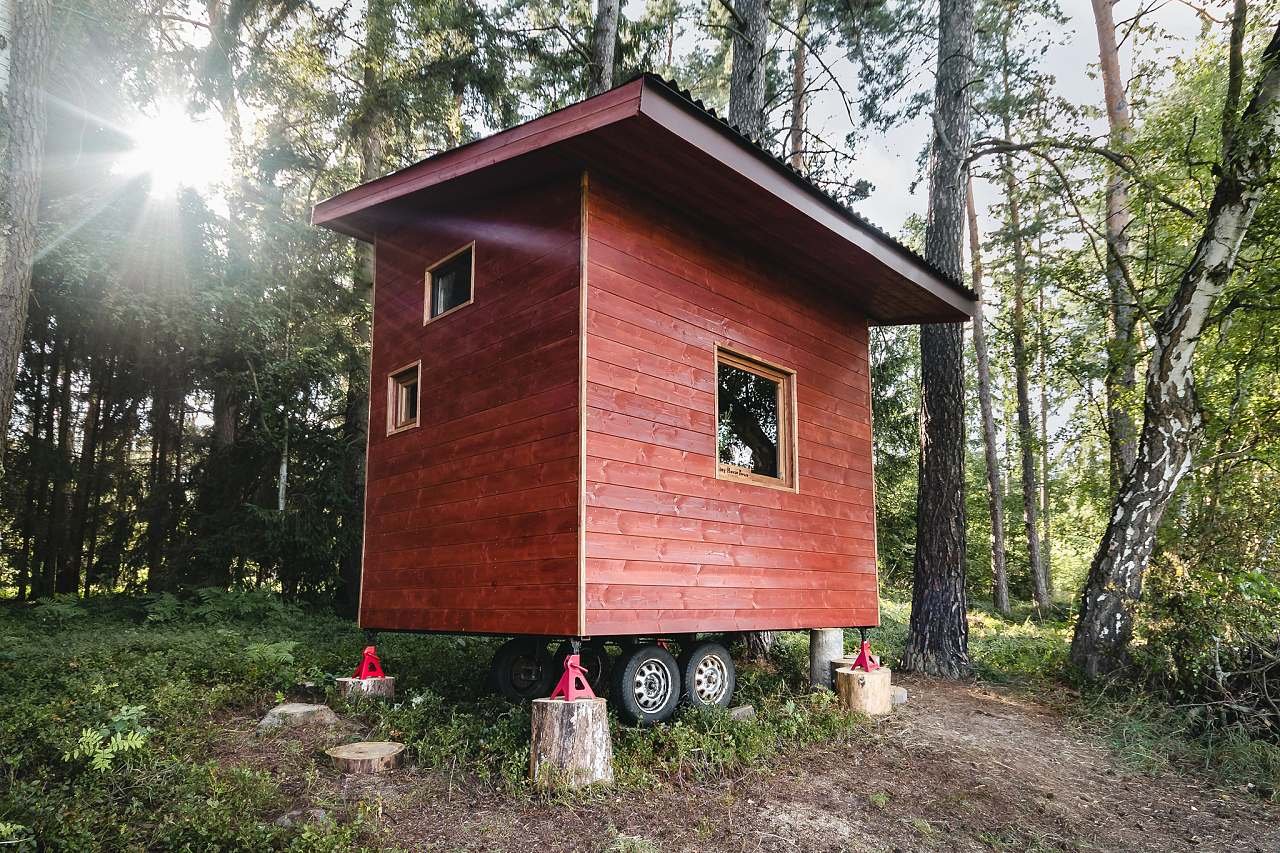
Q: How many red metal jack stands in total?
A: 3